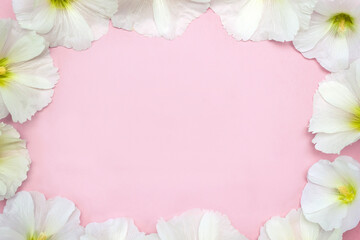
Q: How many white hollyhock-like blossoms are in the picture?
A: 12